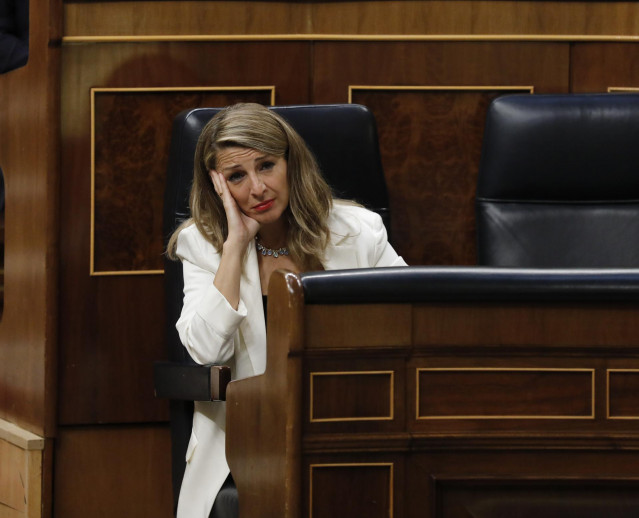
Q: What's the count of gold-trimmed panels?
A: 7